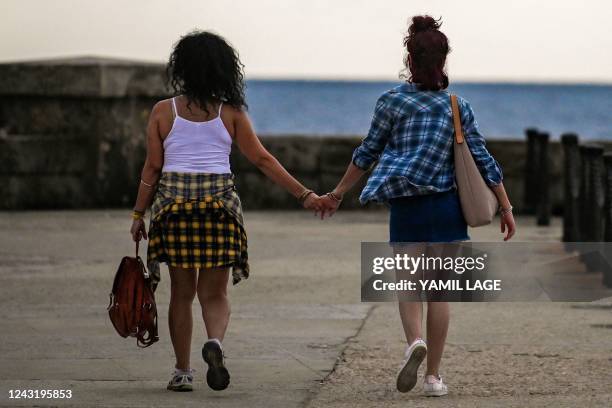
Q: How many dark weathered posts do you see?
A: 5